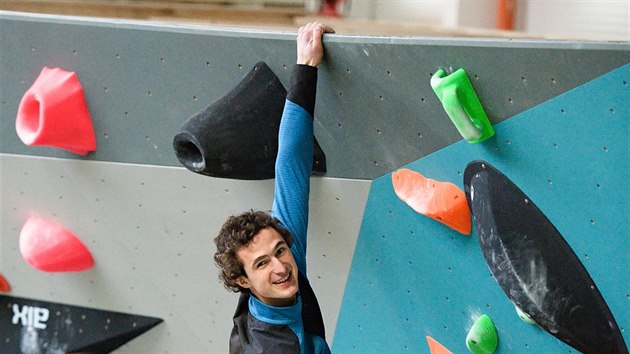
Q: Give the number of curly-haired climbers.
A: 1